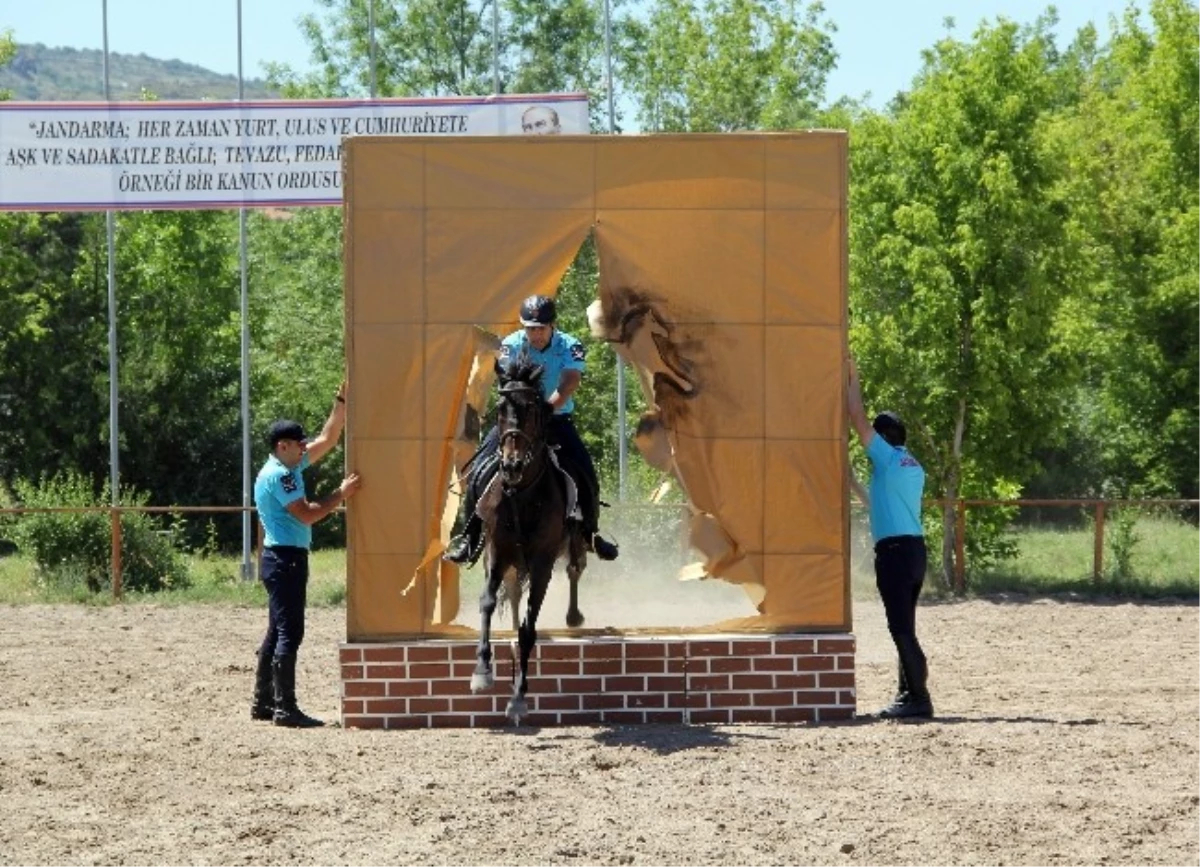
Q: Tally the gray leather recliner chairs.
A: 0